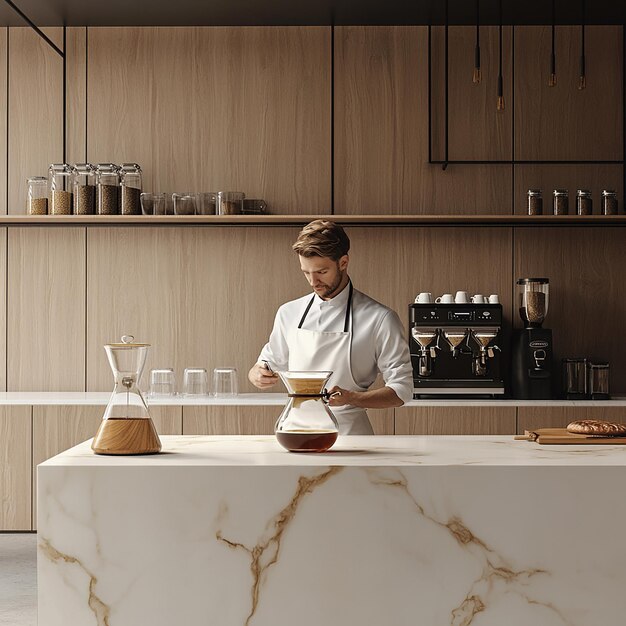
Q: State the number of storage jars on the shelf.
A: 9